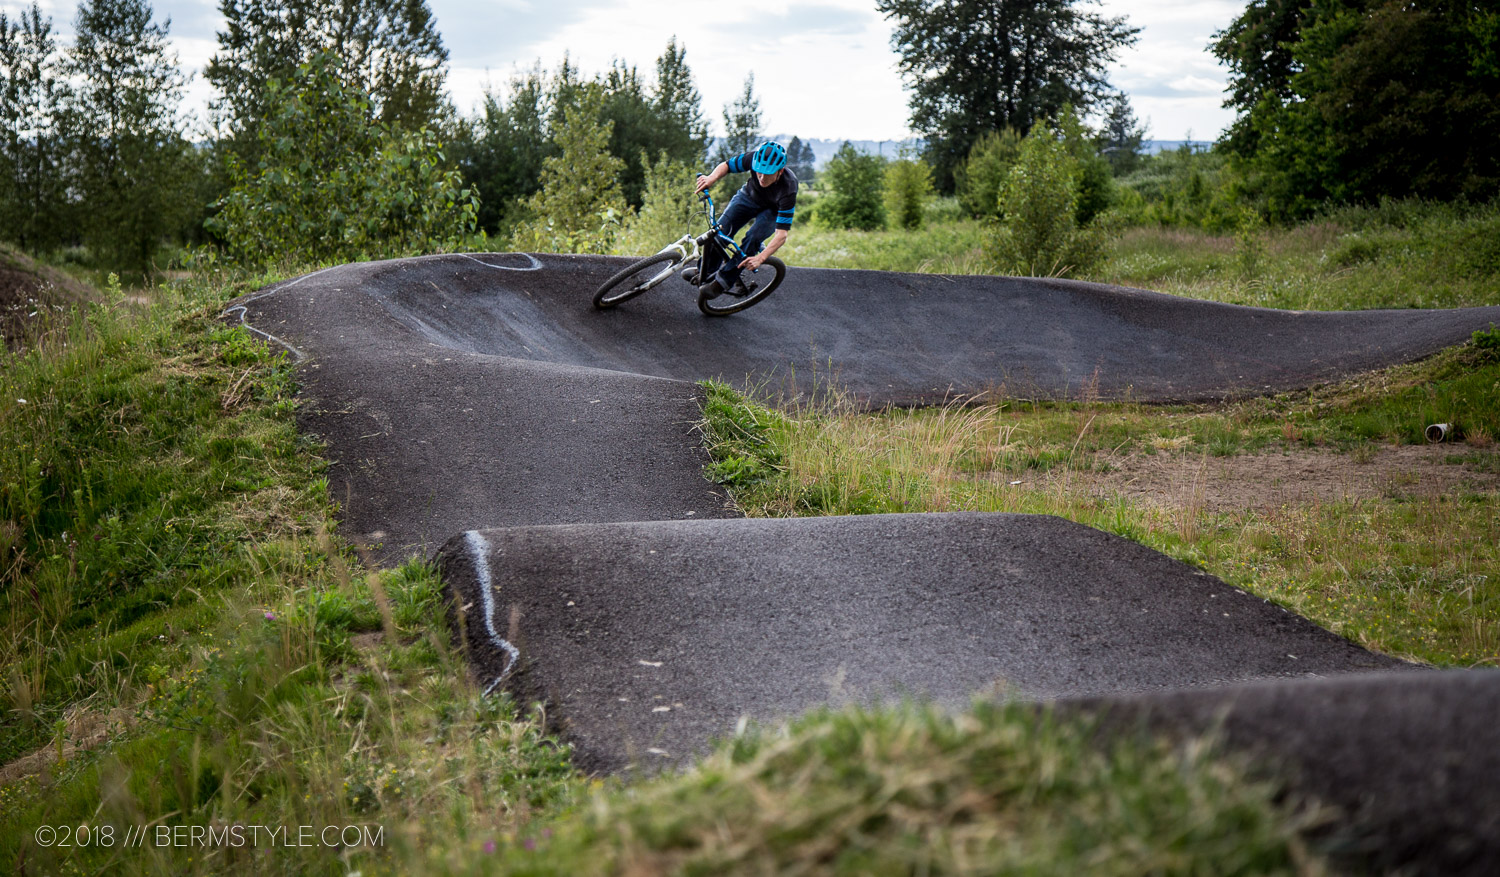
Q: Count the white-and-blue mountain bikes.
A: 1